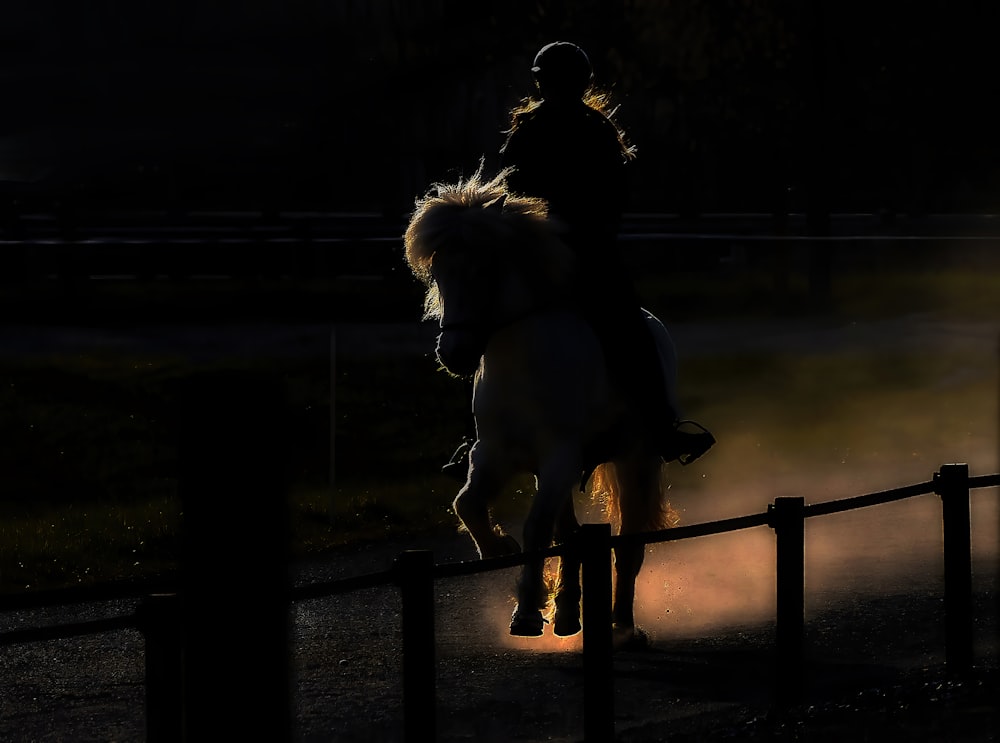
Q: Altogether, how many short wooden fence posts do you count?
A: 5